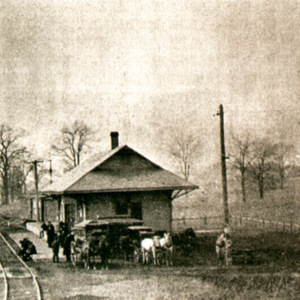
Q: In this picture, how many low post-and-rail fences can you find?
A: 1